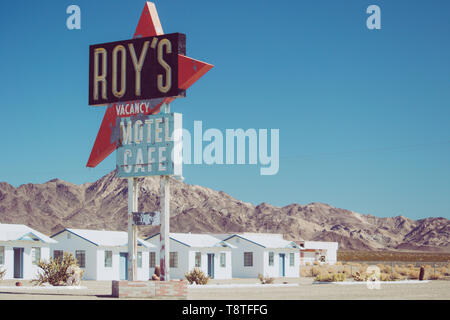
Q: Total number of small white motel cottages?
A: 4